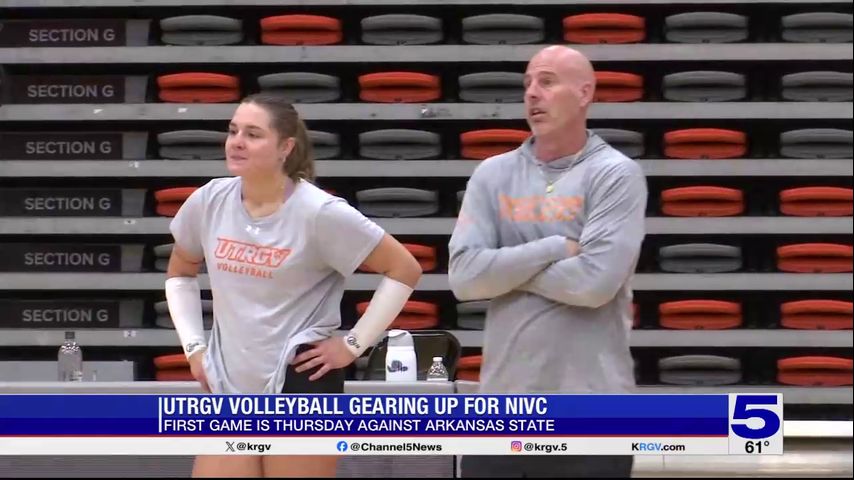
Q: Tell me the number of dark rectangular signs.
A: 6